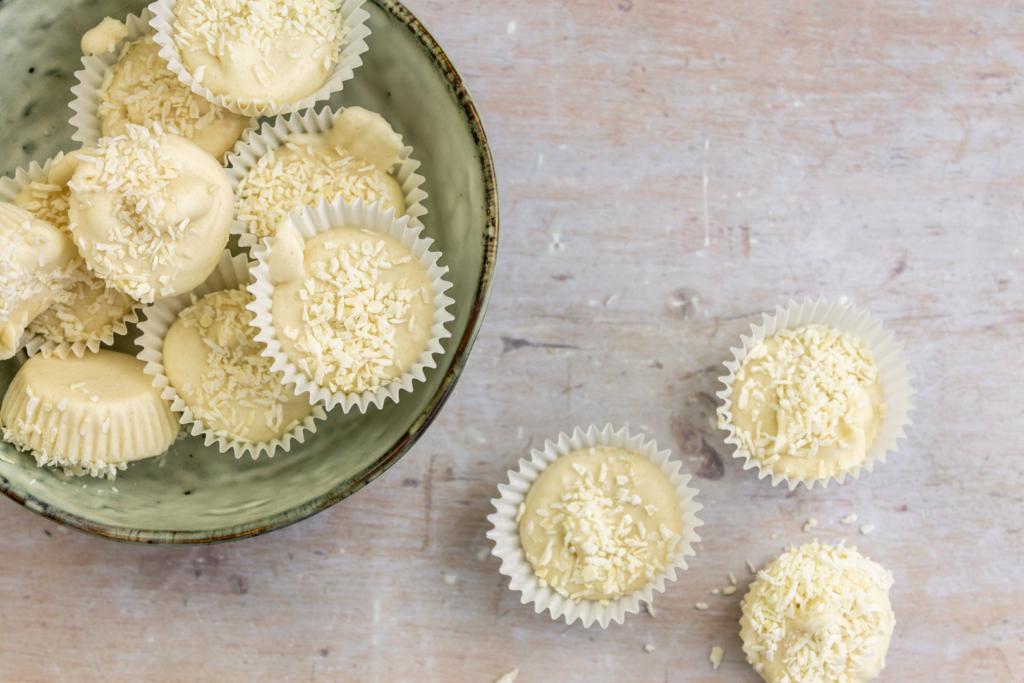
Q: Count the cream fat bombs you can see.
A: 12